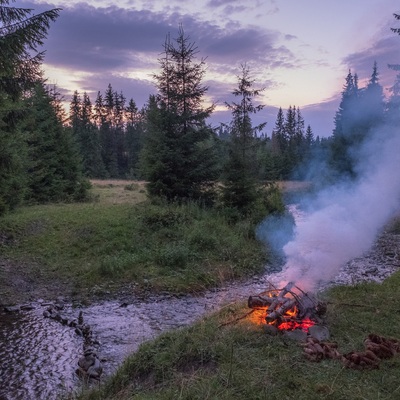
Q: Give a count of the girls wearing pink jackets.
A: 0